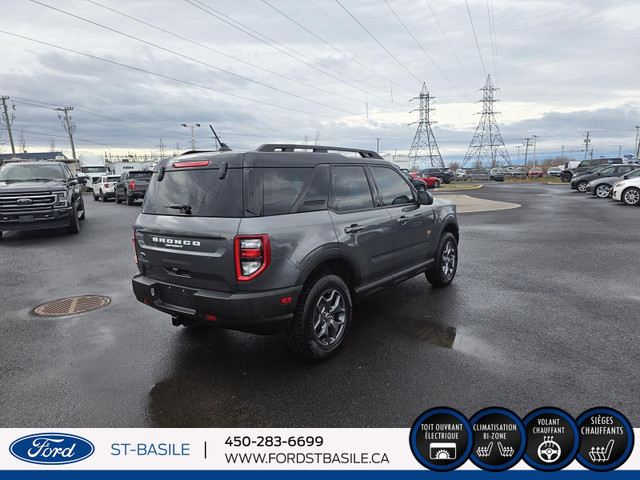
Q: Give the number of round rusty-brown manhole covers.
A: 1